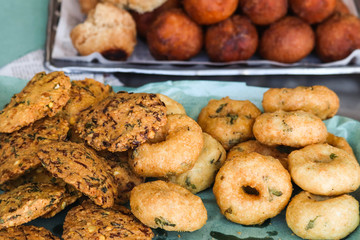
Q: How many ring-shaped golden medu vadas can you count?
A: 12